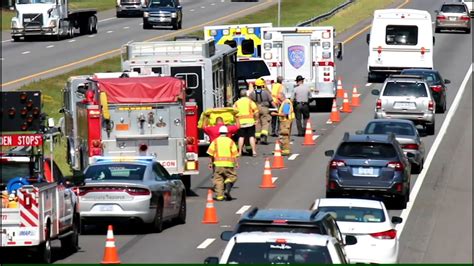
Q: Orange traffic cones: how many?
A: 9